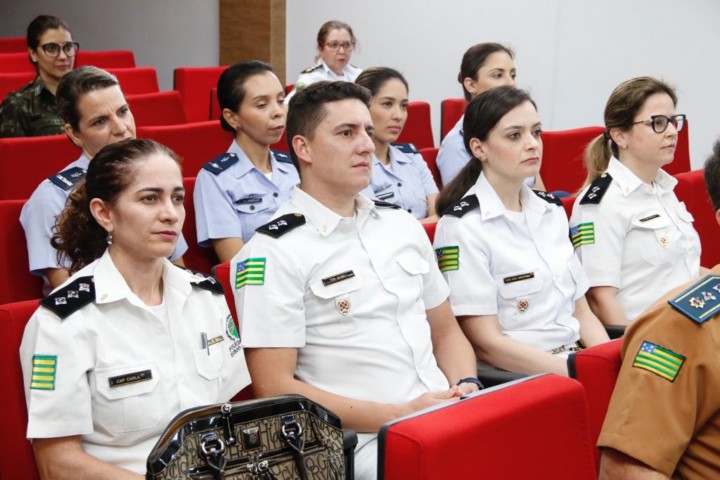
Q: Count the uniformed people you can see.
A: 11